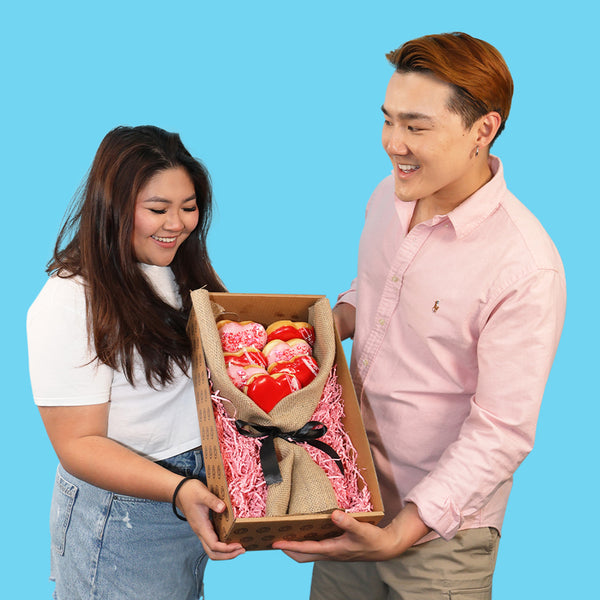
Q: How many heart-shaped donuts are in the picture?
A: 7